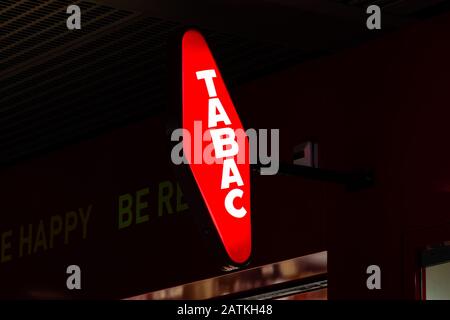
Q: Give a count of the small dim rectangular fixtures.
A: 1